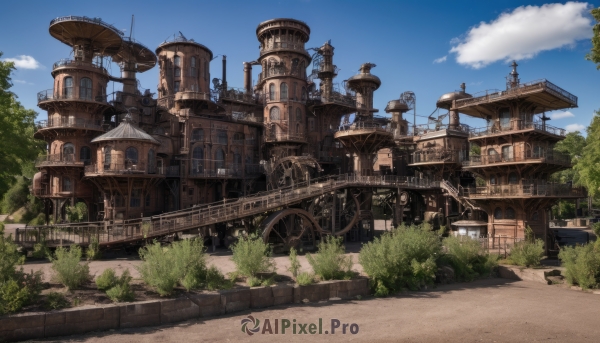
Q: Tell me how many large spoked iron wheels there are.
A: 3